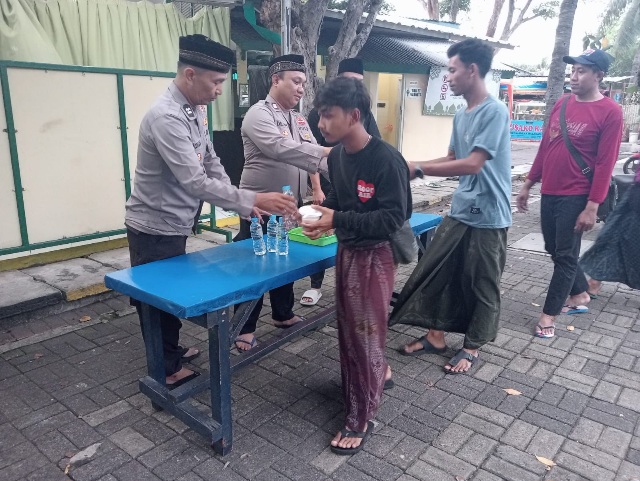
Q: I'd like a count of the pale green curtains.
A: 1